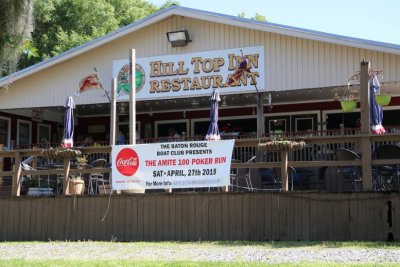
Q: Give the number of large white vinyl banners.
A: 1